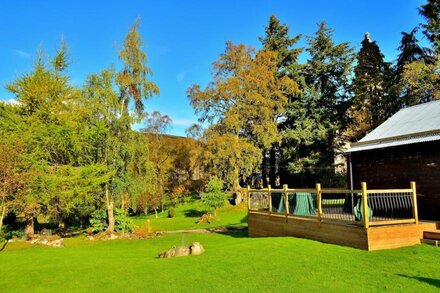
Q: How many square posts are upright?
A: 6